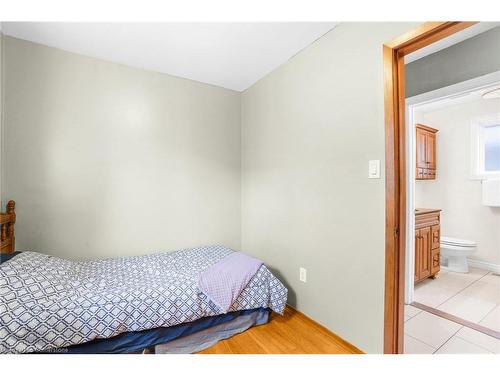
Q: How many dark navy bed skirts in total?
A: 1